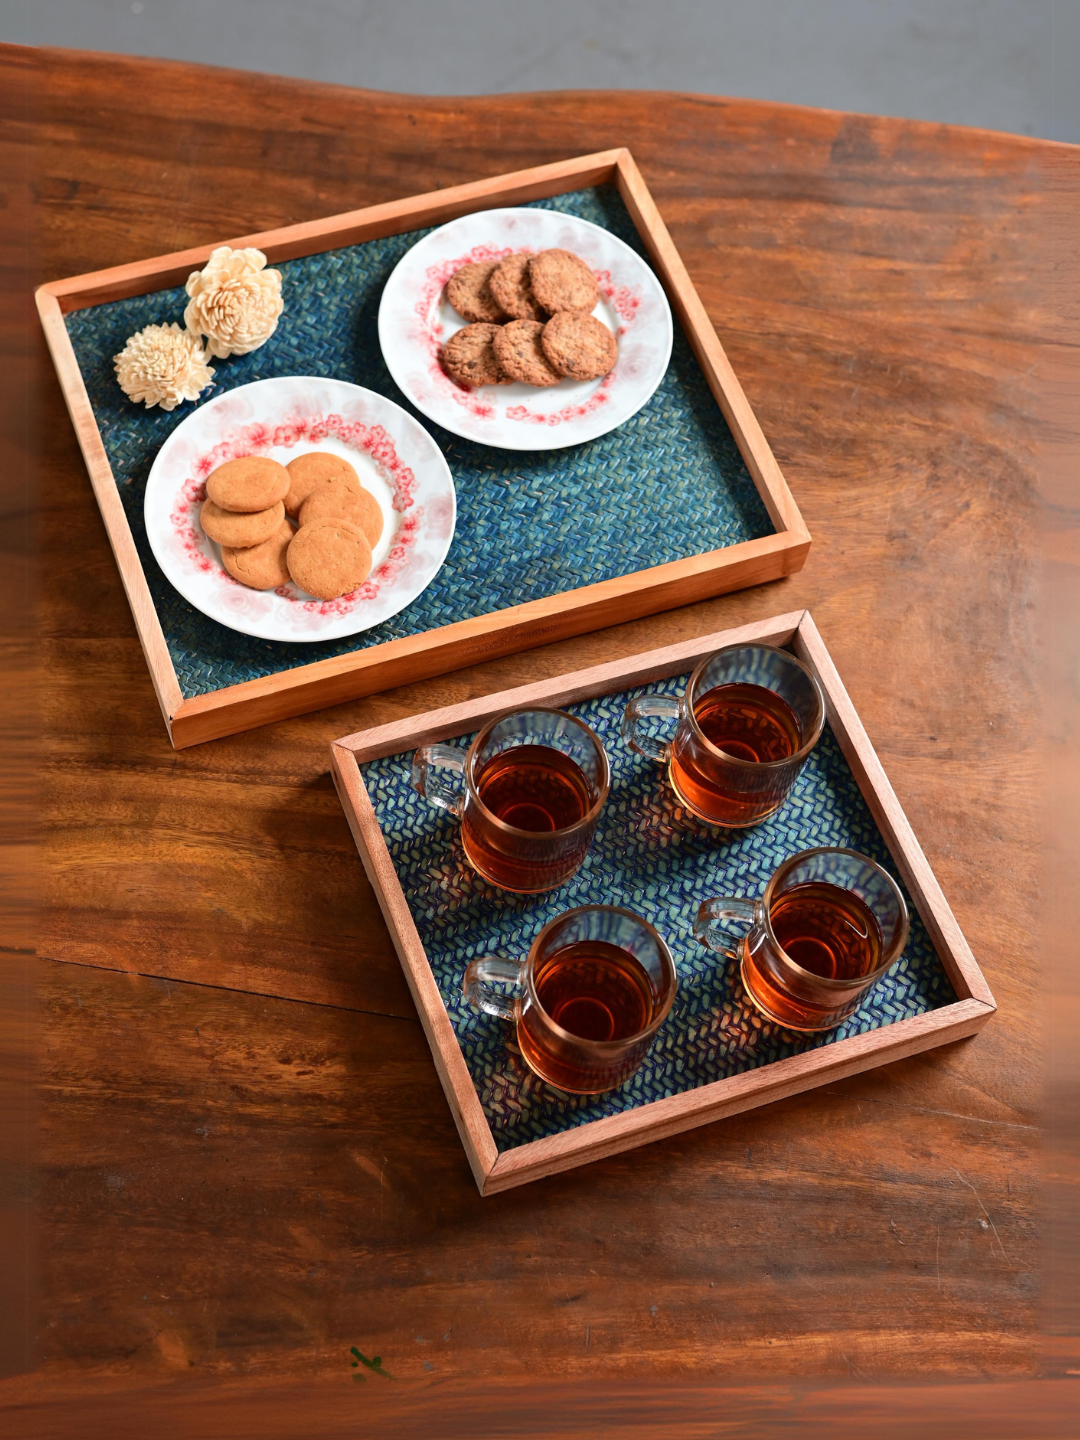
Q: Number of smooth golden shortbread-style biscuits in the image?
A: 6